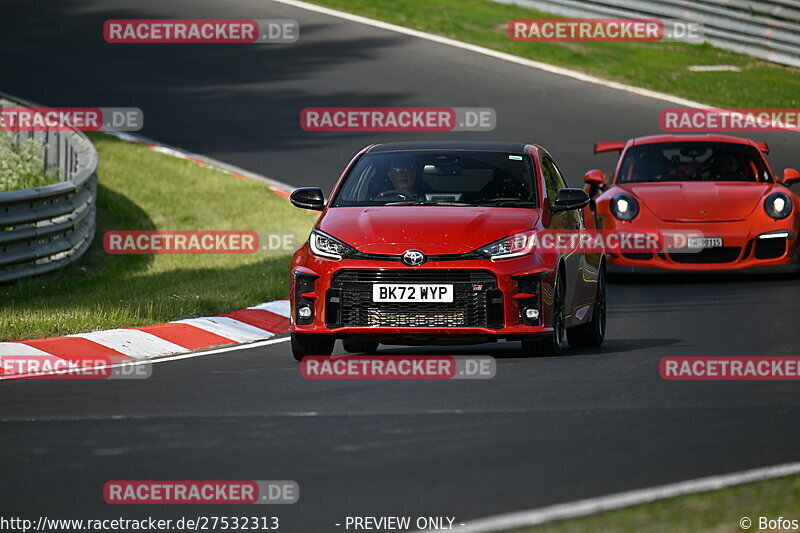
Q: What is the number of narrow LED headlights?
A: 2